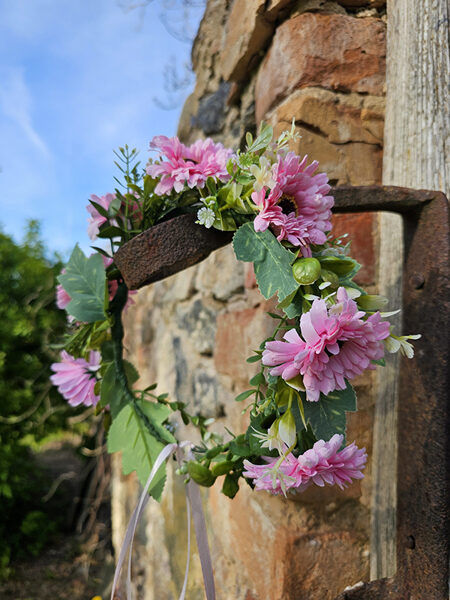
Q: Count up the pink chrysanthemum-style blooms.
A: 7